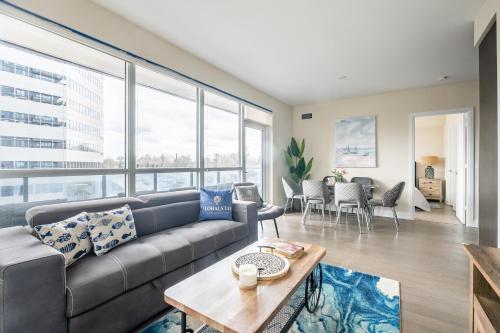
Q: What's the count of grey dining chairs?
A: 6